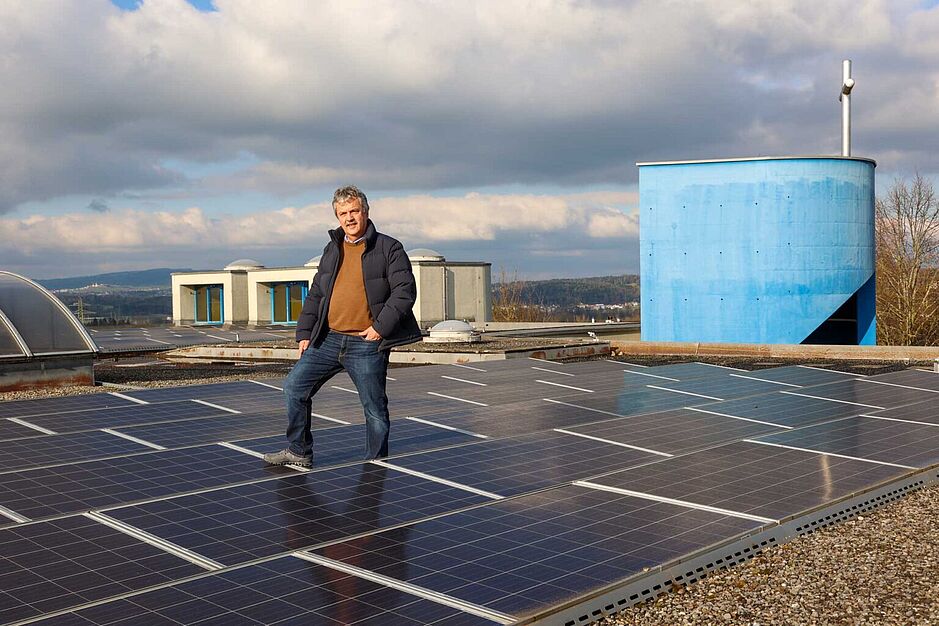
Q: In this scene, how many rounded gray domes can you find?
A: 4